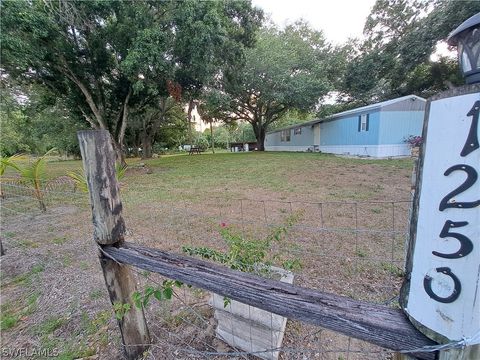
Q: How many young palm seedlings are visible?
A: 3